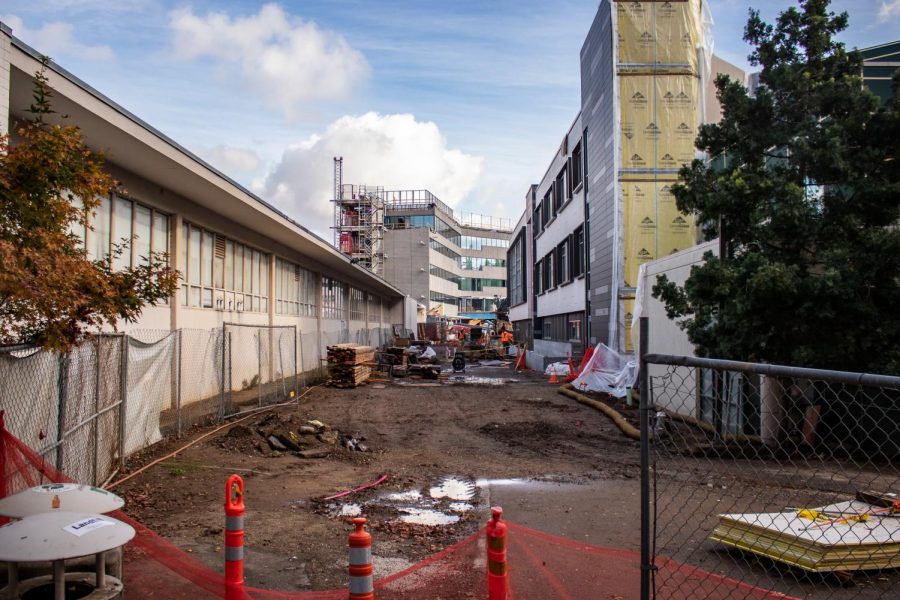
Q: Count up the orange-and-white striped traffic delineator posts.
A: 3